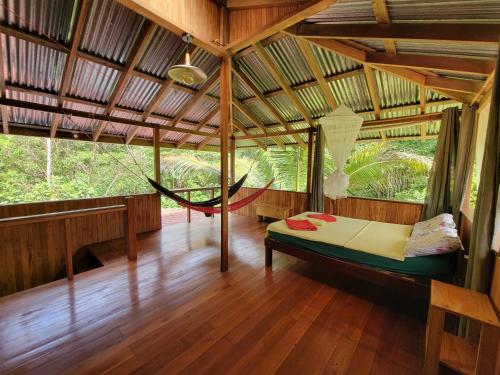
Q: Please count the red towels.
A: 2